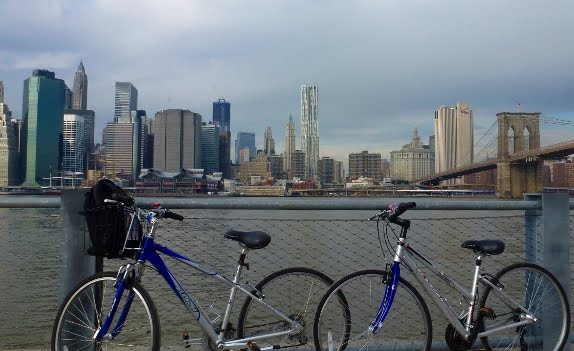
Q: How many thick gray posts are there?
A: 2